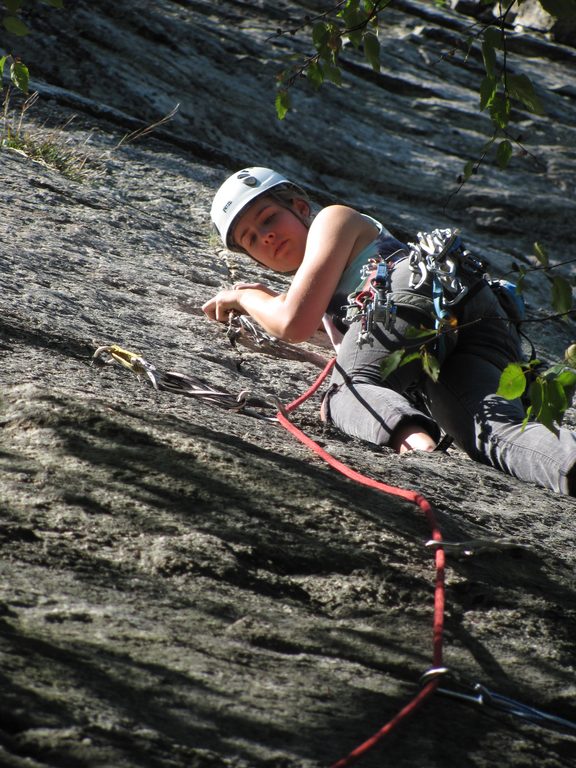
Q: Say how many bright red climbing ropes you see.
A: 1